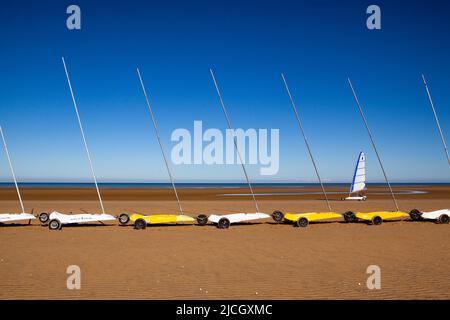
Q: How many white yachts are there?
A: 5